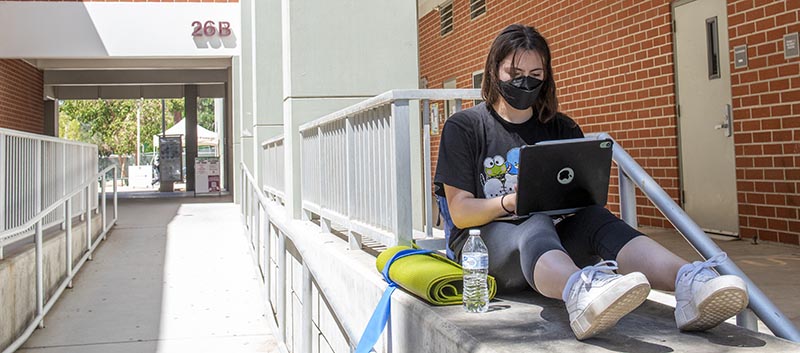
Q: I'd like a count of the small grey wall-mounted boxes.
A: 2